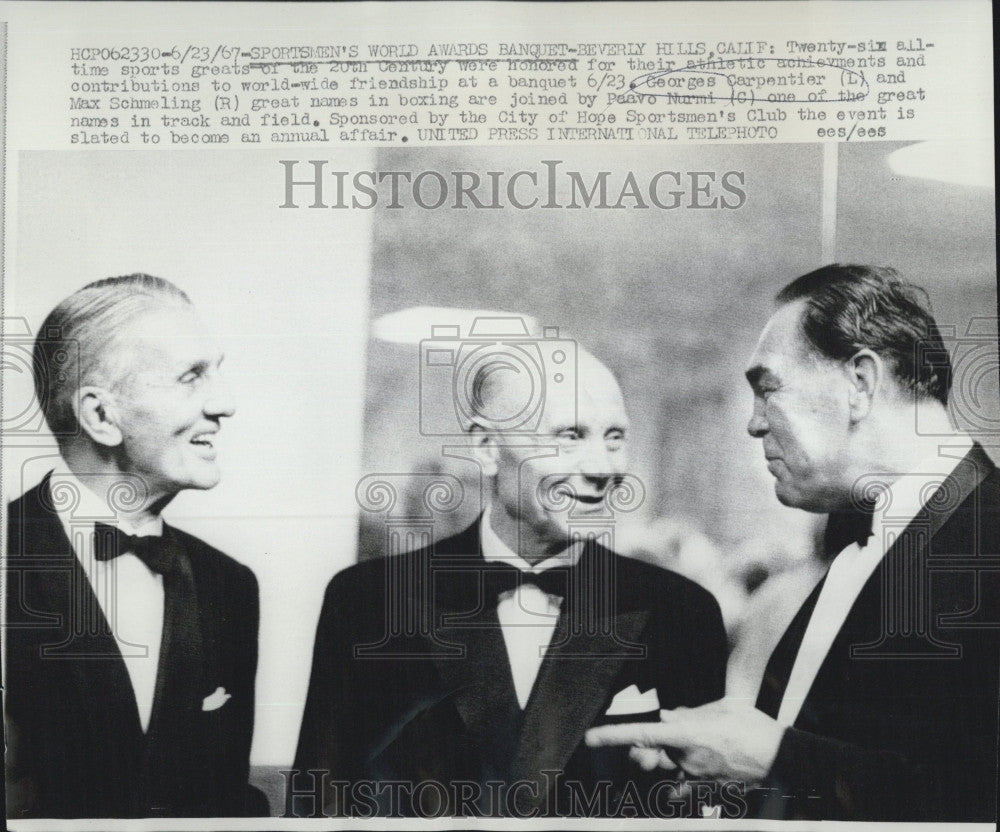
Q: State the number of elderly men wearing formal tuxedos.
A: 3